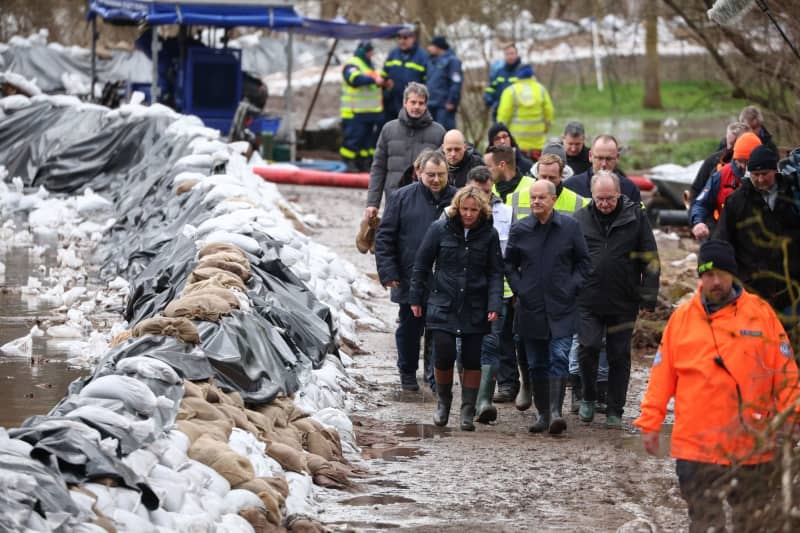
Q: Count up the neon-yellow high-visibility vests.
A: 4